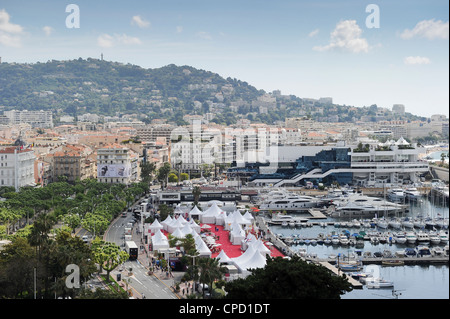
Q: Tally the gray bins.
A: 0